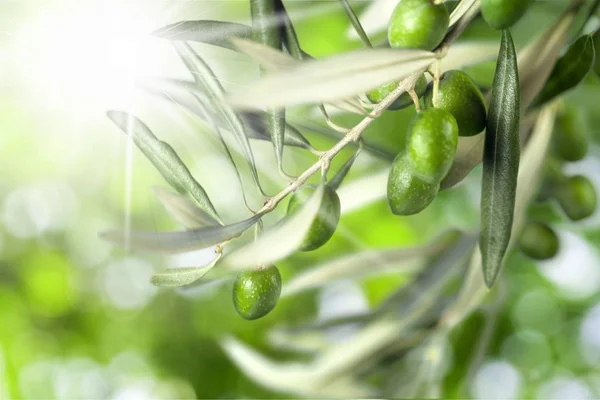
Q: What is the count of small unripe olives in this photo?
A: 11